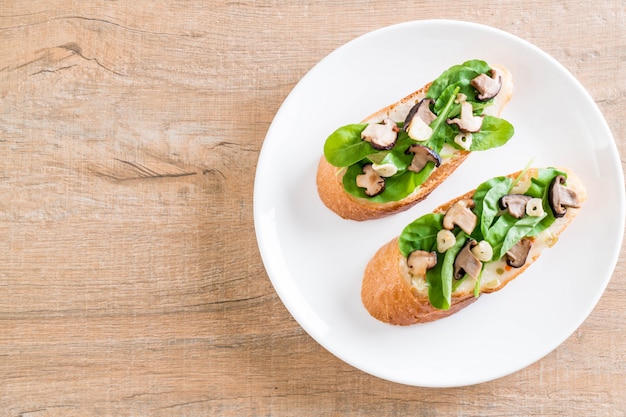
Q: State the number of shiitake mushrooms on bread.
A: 12